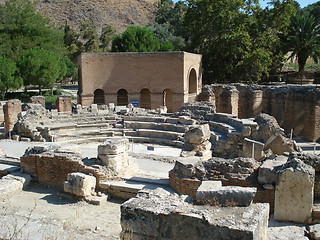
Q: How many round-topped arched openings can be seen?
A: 5